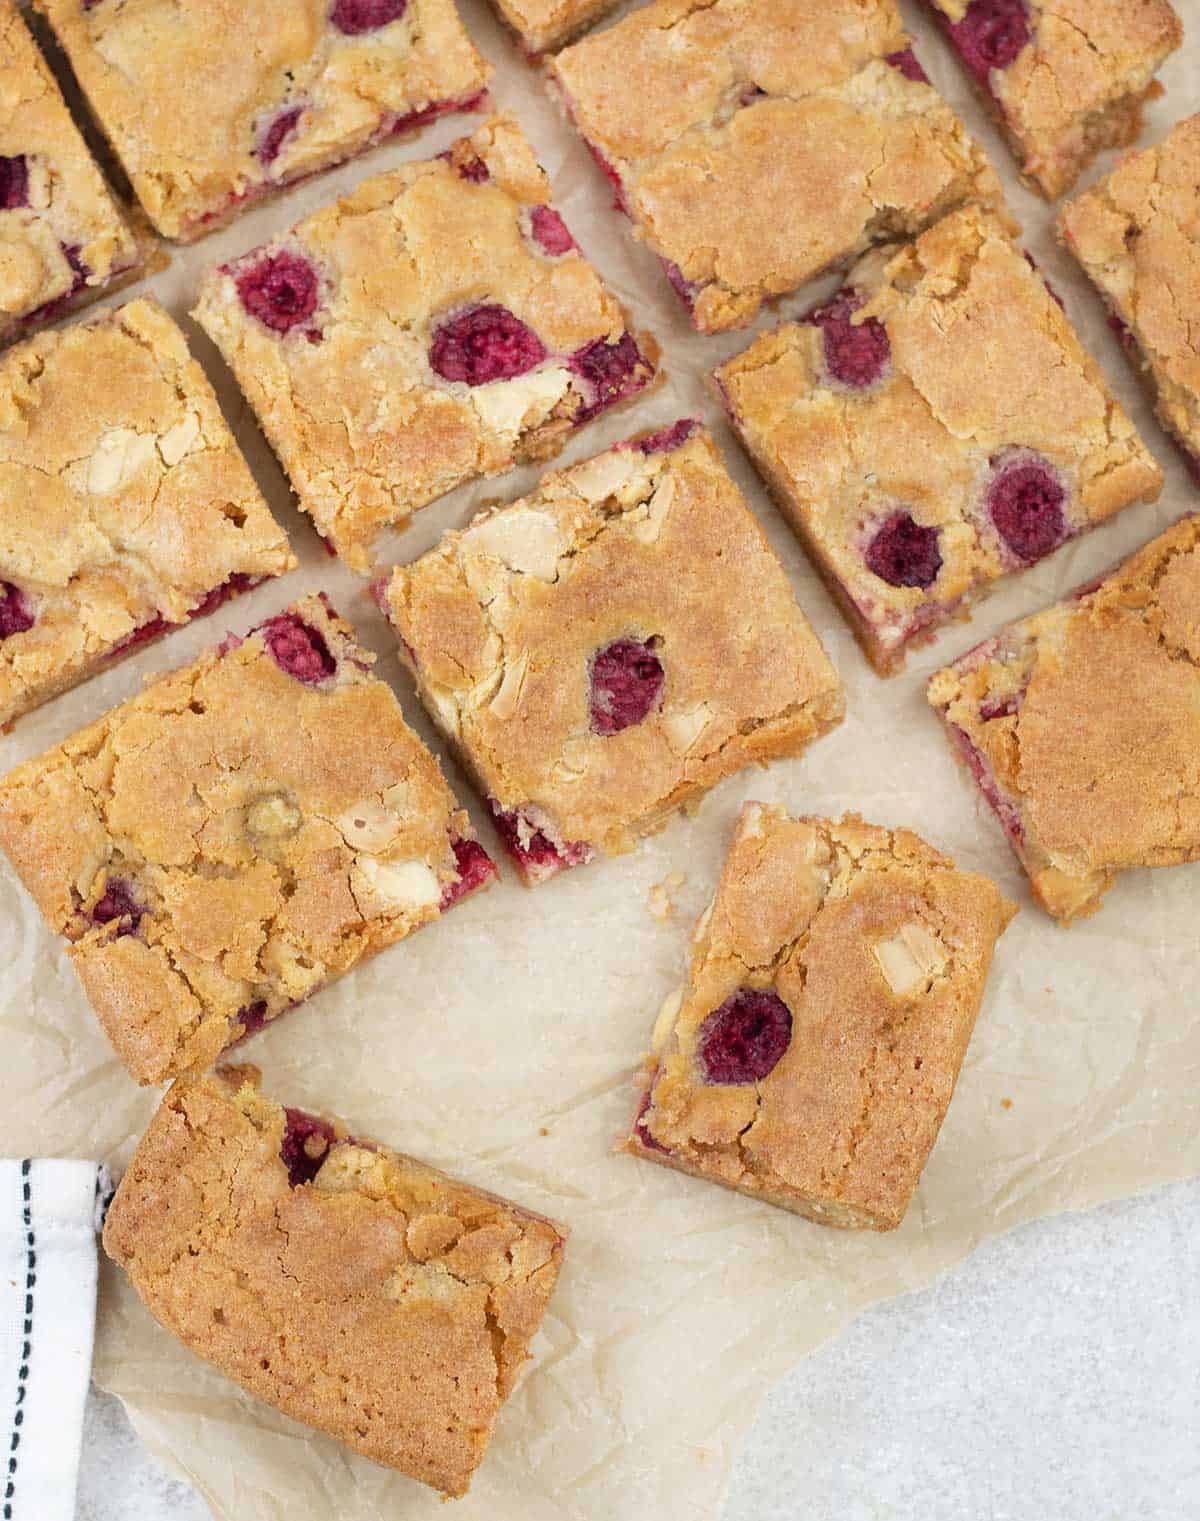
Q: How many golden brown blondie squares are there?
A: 14